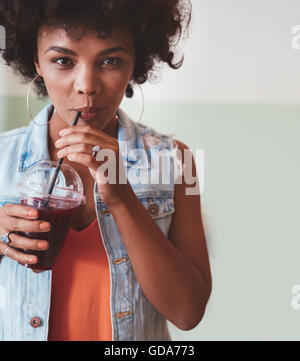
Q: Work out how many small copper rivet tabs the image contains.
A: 2